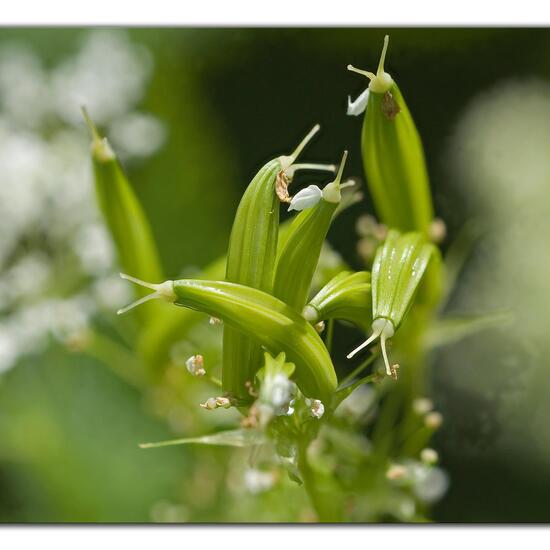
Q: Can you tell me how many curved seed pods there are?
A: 7